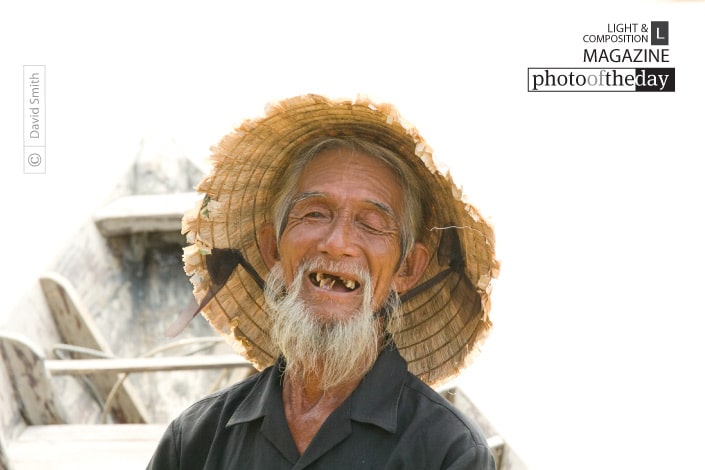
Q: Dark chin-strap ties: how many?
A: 2